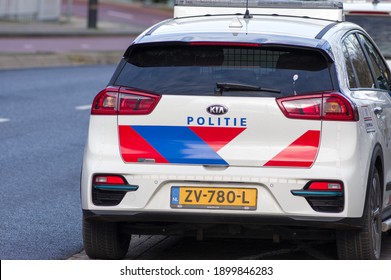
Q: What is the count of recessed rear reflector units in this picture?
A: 2